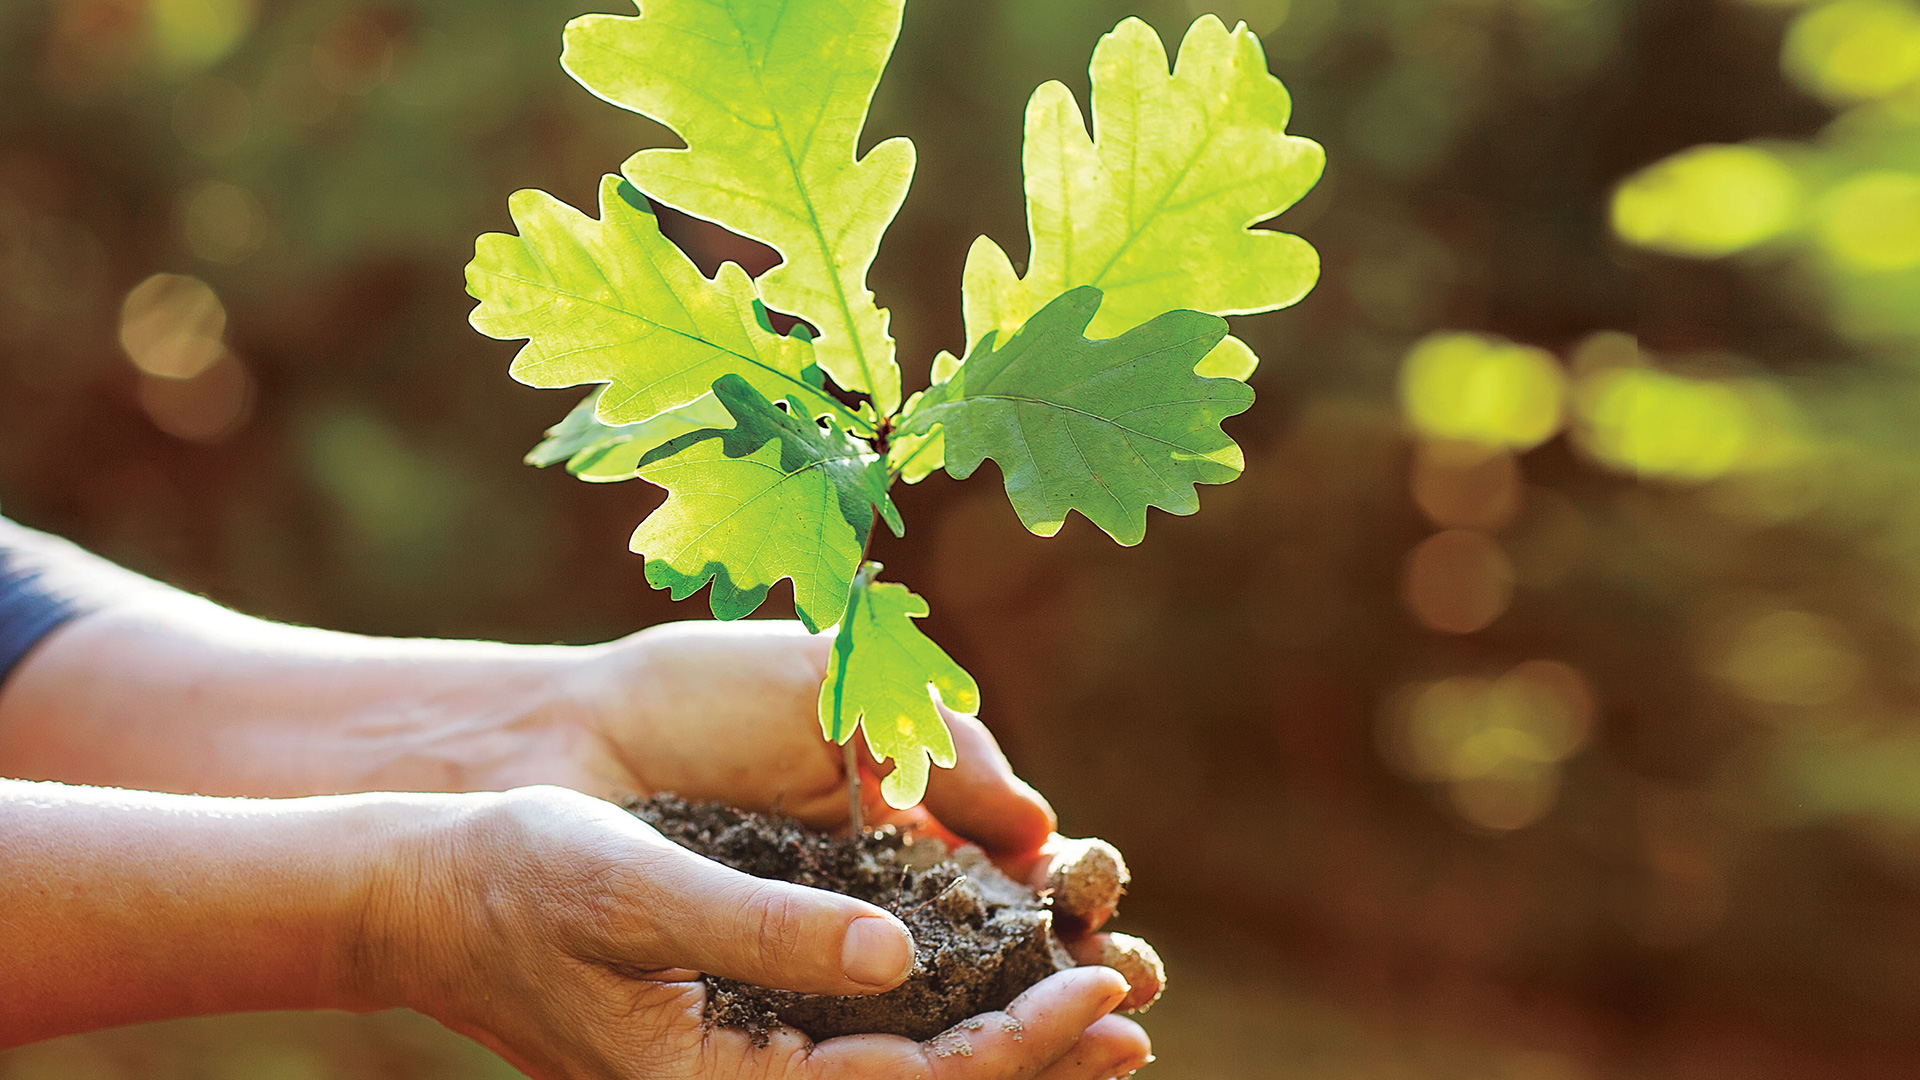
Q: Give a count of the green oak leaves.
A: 7